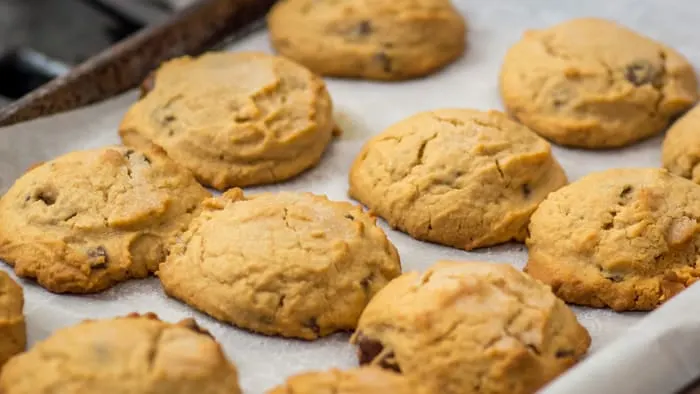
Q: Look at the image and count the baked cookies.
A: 12